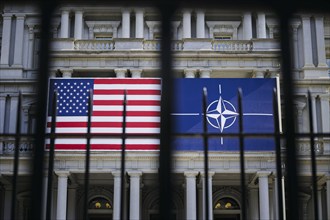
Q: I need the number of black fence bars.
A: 11